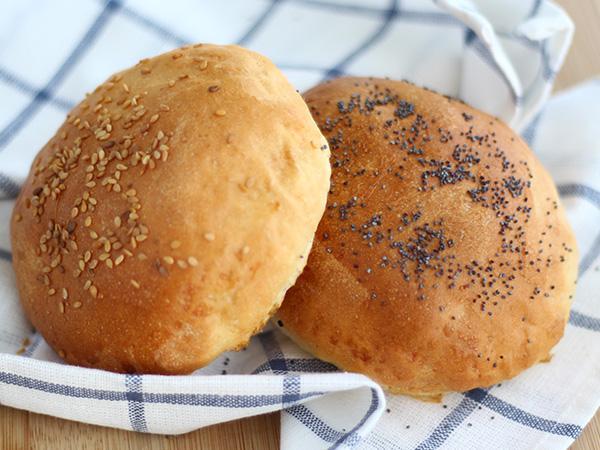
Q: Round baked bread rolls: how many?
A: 2